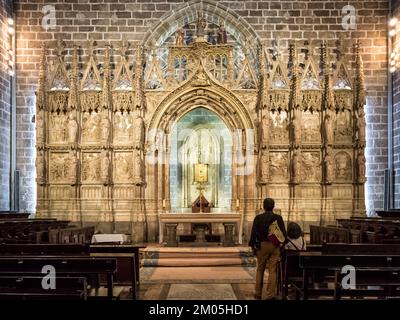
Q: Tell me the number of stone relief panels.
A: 12